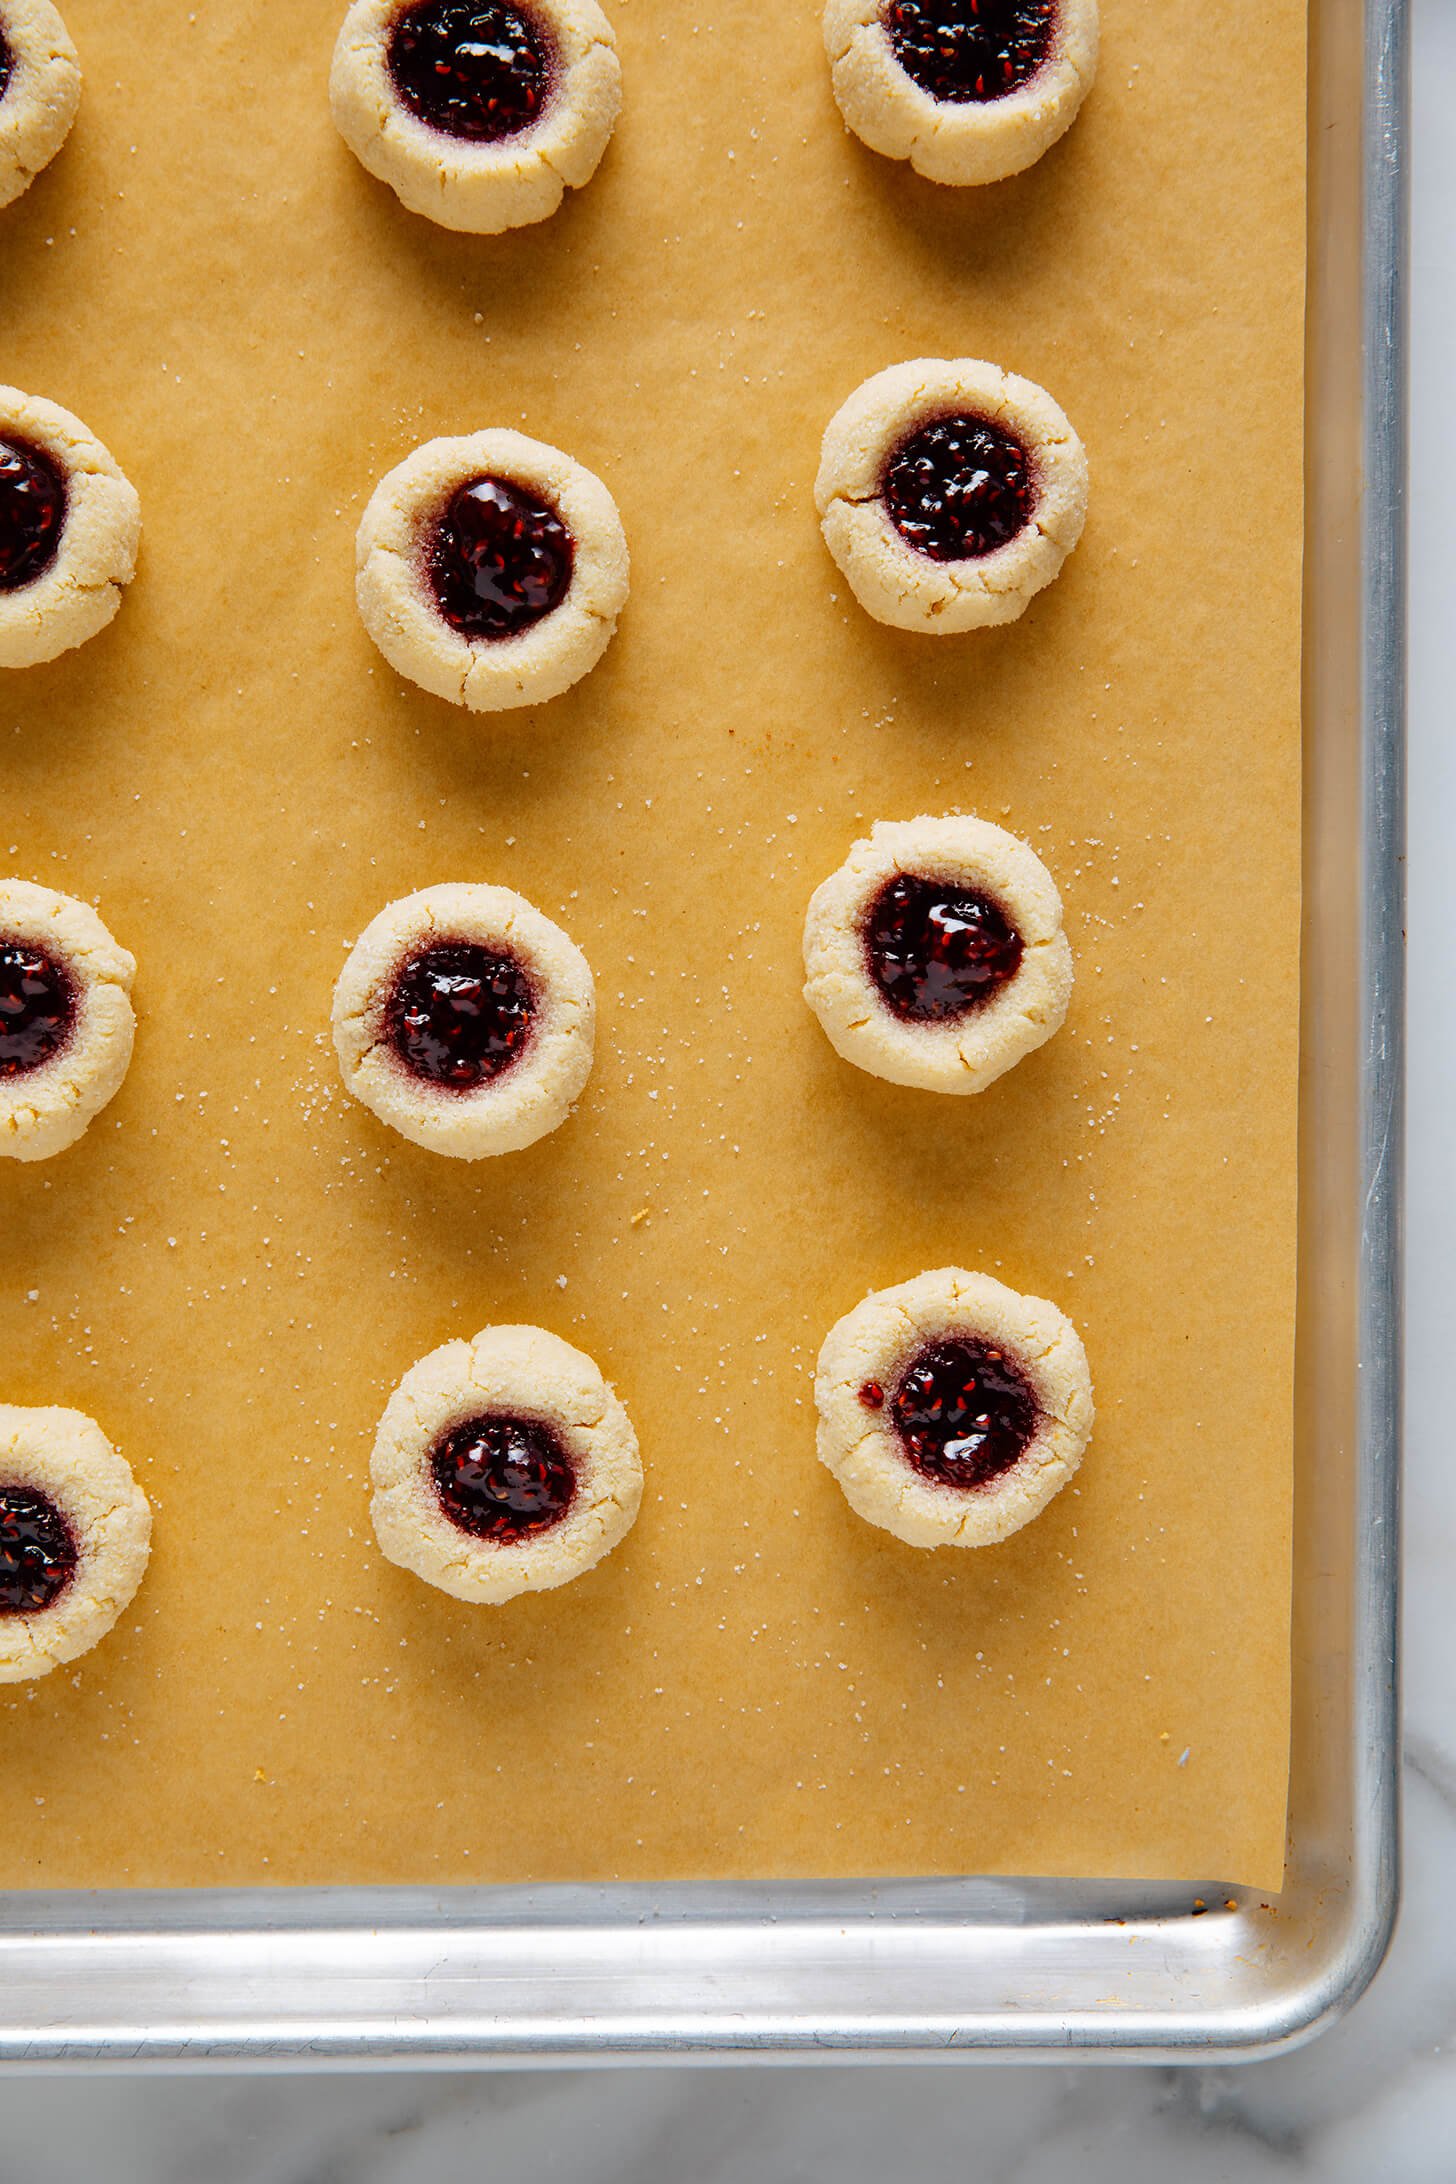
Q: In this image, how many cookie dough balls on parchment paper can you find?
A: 12